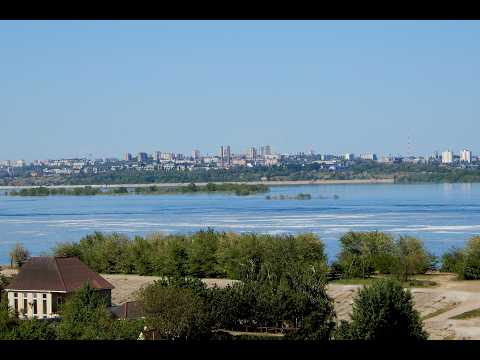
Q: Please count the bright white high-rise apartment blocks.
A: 2